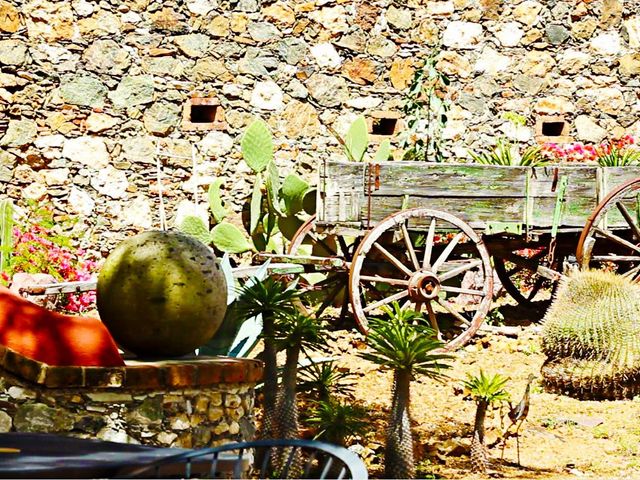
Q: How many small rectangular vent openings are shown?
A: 3